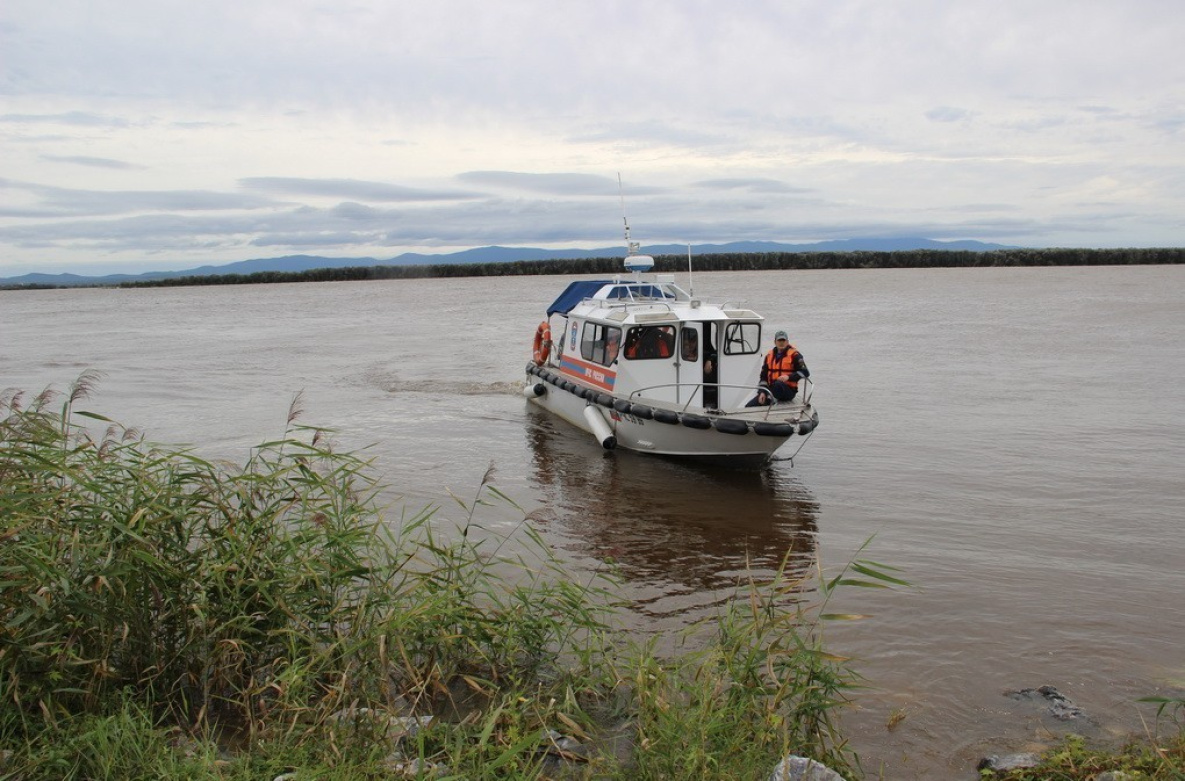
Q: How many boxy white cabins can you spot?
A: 1